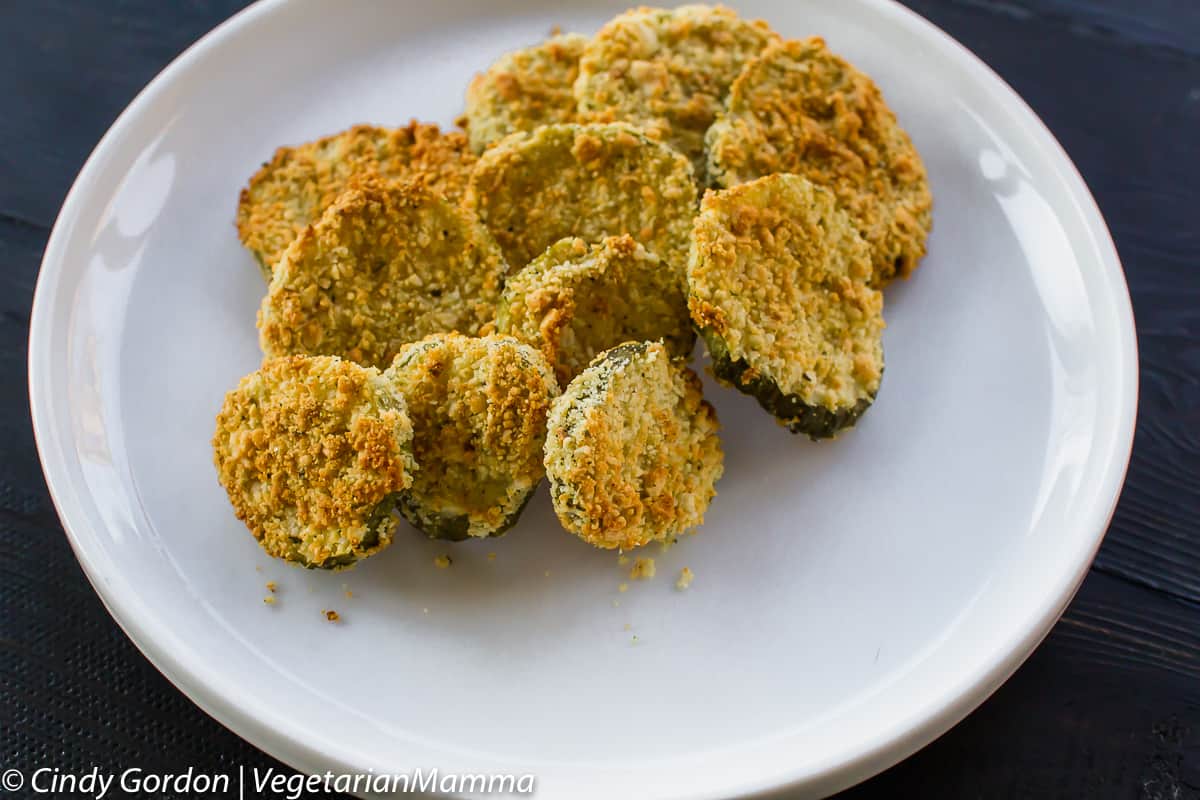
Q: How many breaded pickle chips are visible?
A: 11